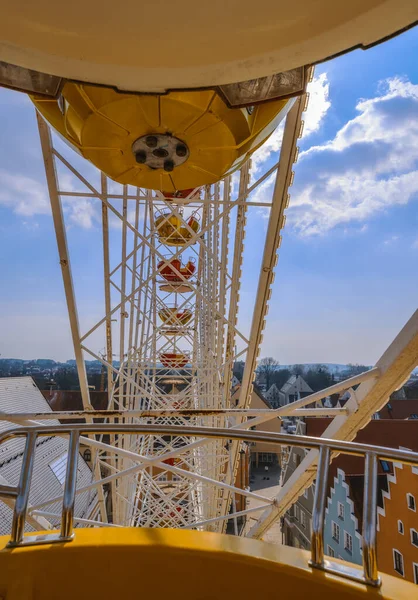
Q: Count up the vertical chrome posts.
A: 4